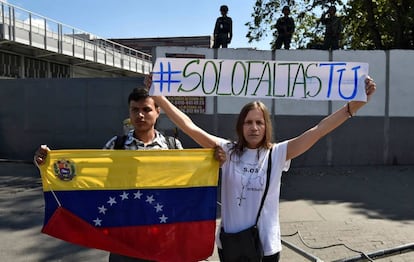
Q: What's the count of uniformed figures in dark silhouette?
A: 3